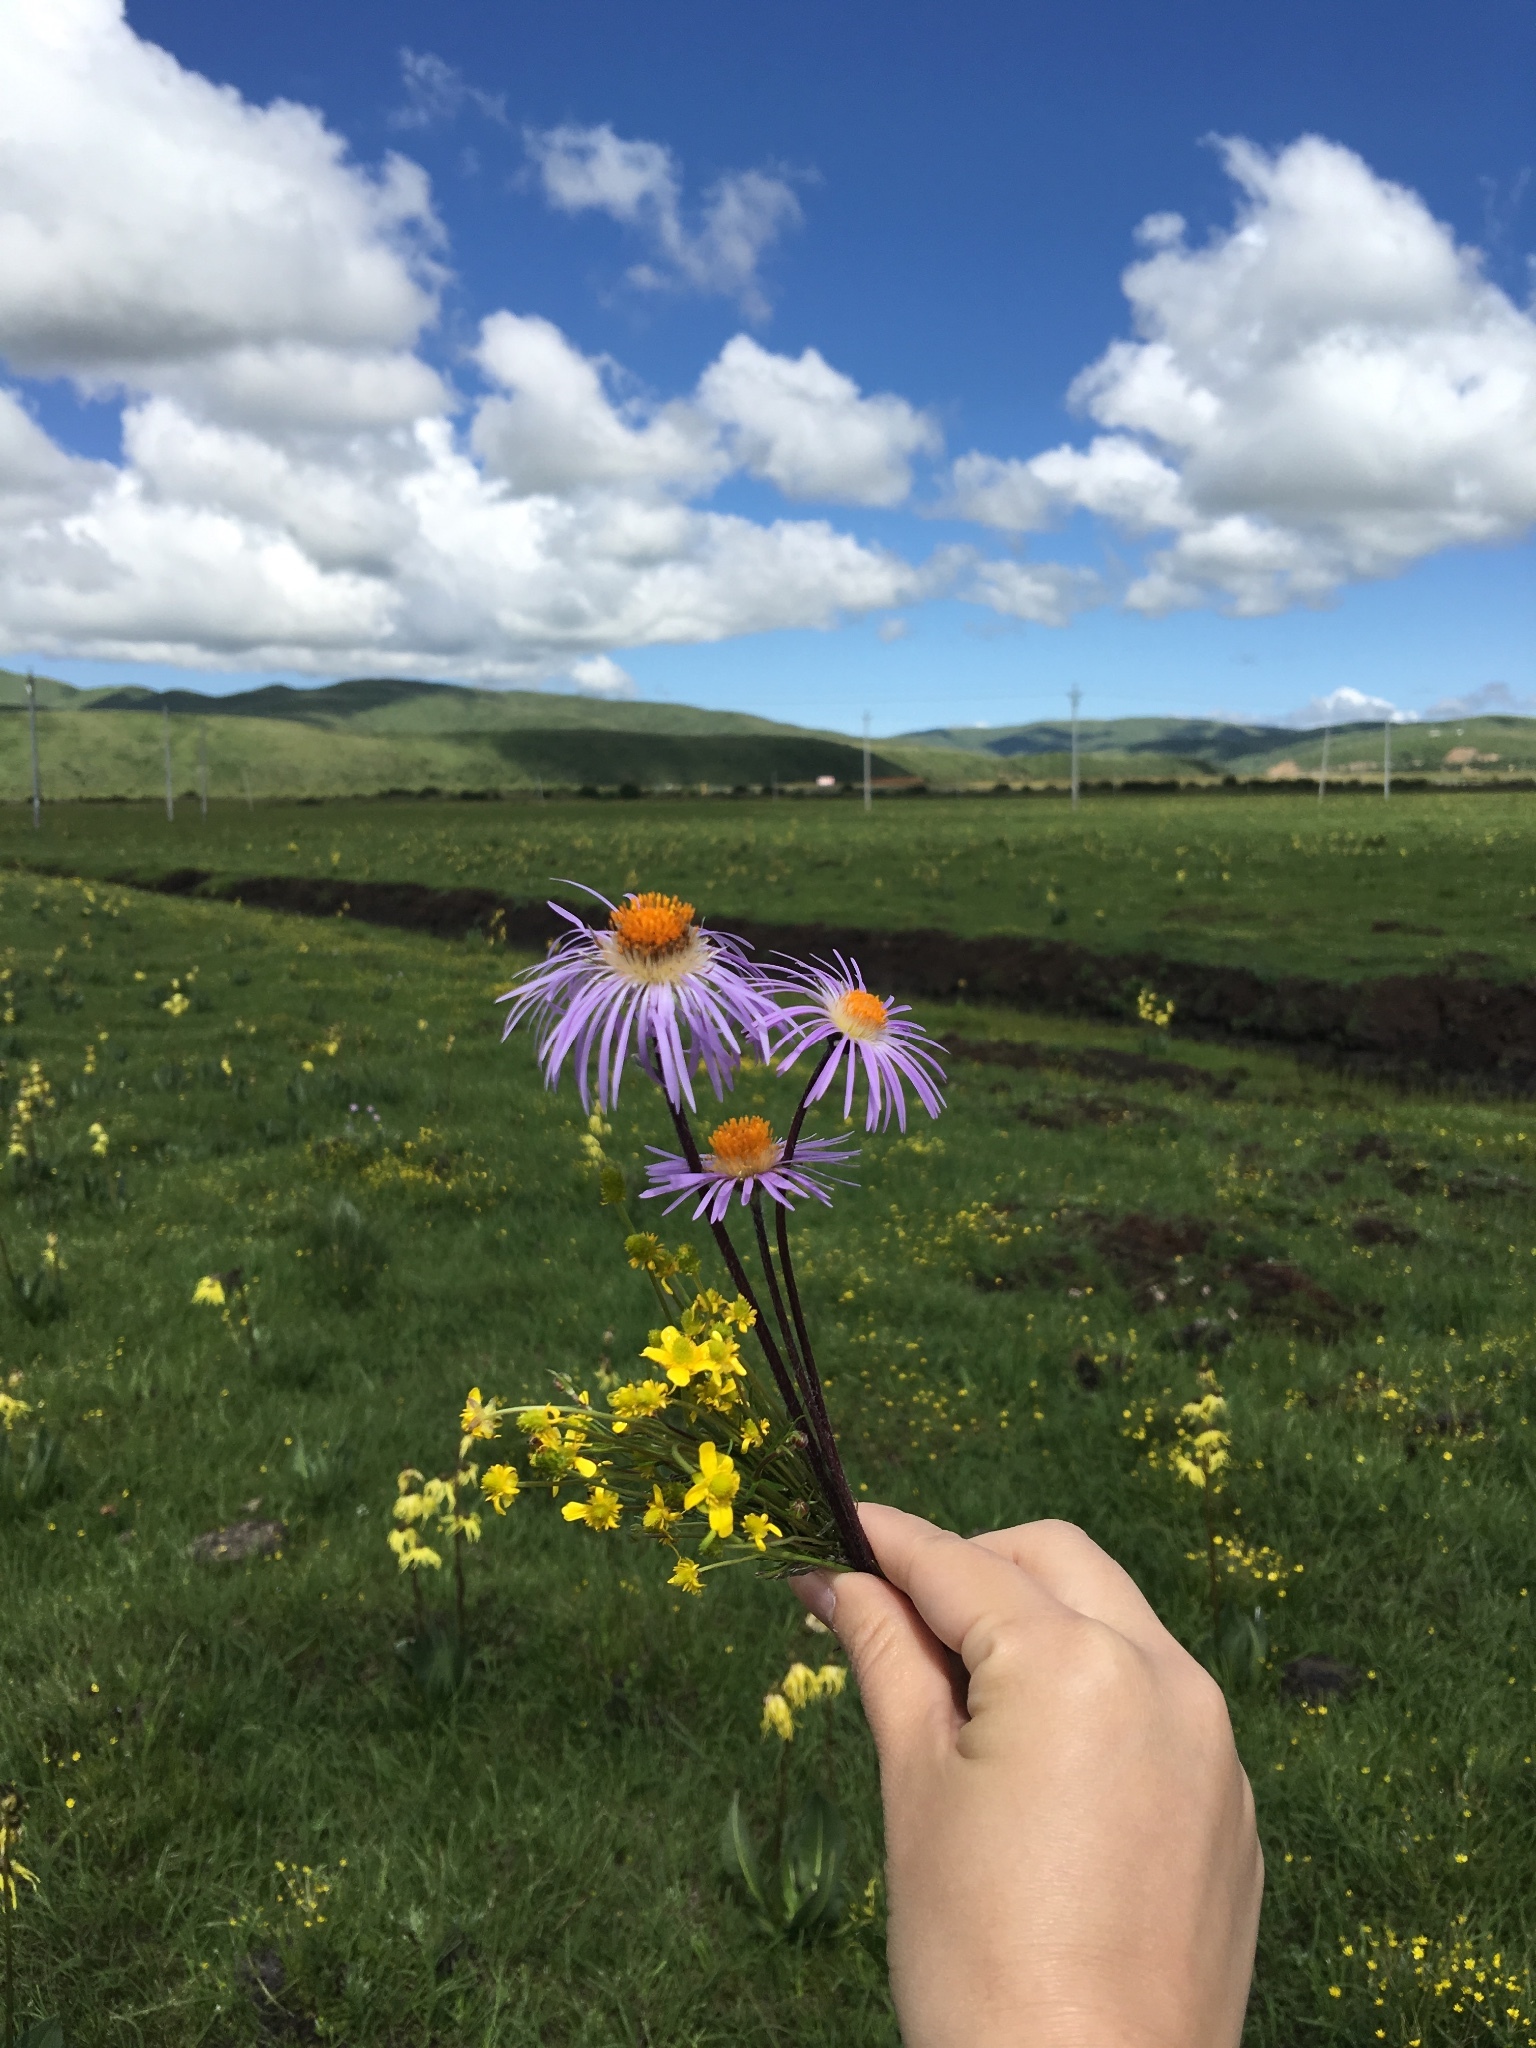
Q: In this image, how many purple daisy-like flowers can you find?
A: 3